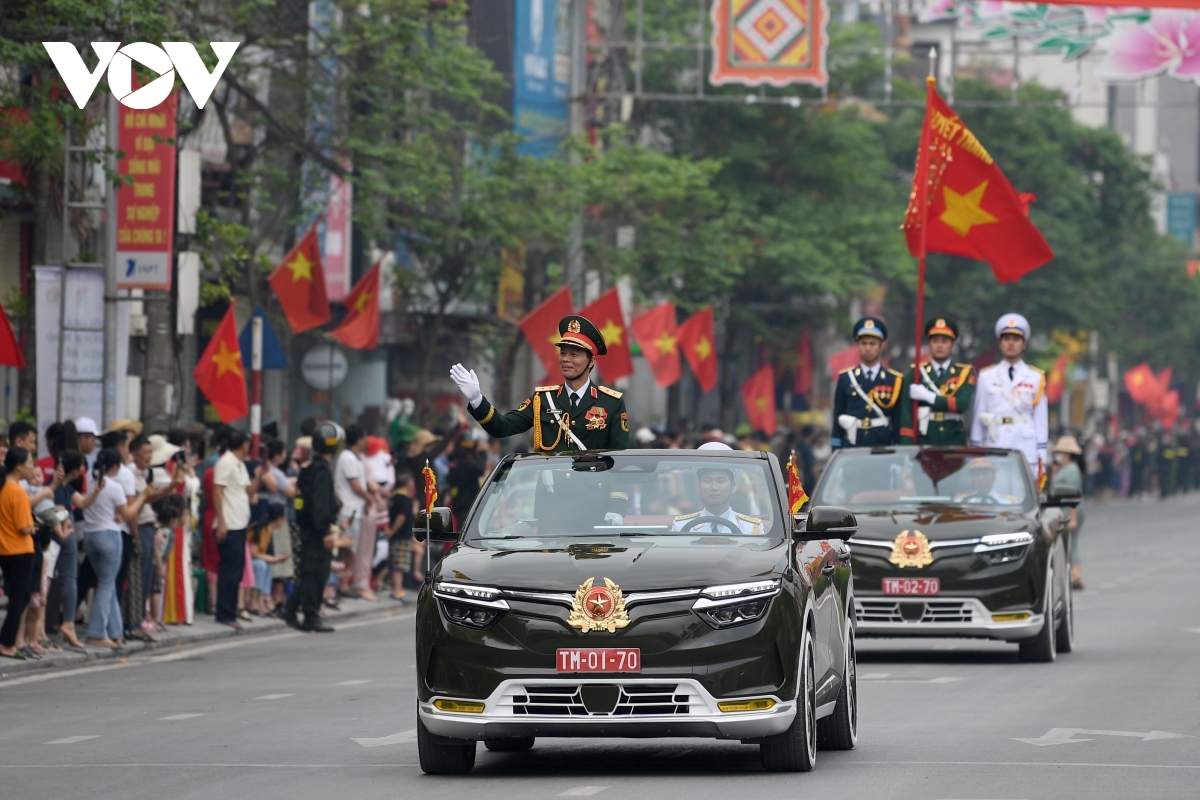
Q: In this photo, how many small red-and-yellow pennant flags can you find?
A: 3